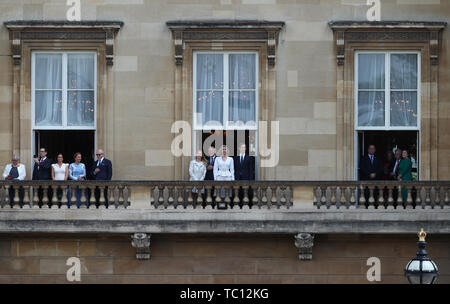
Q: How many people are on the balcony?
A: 13